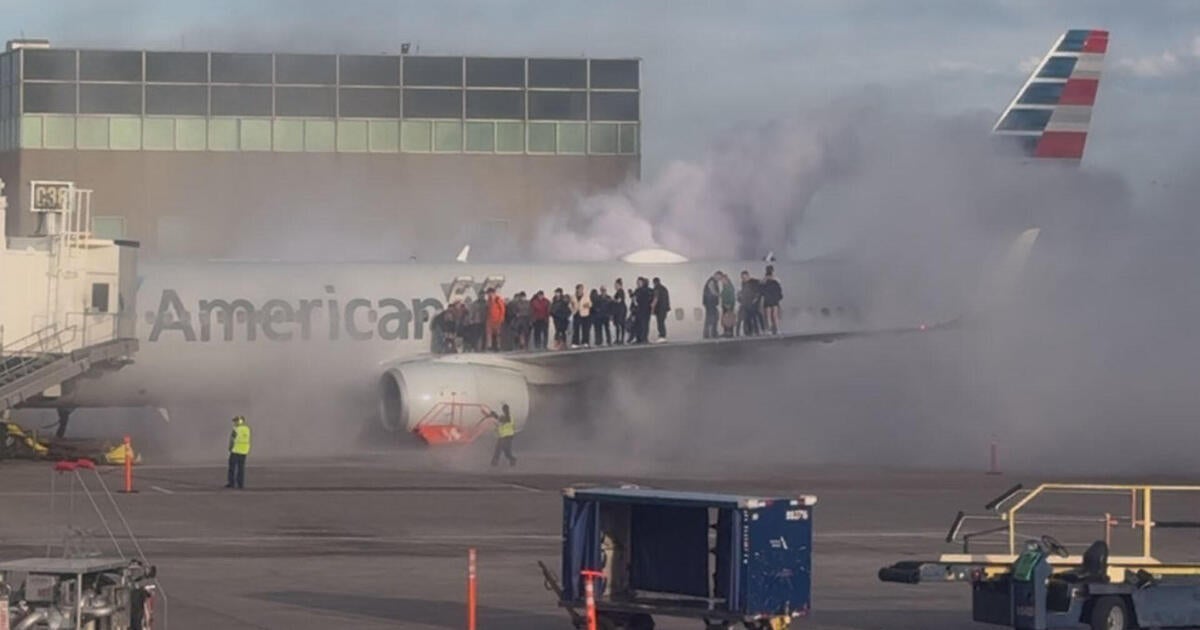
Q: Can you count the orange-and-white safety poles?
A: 4